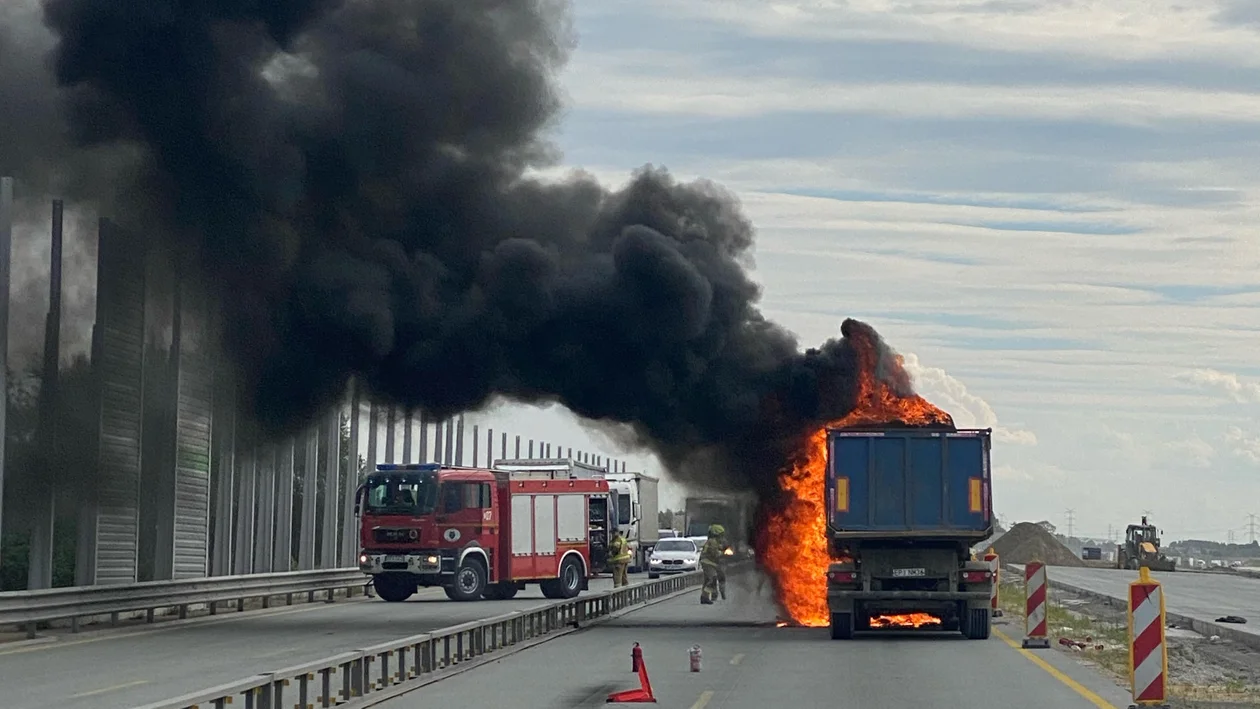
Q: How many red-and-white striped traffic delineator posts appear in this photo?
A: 3